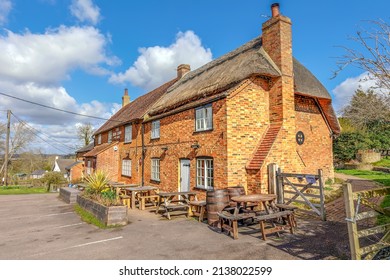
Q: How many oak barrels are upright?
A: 2